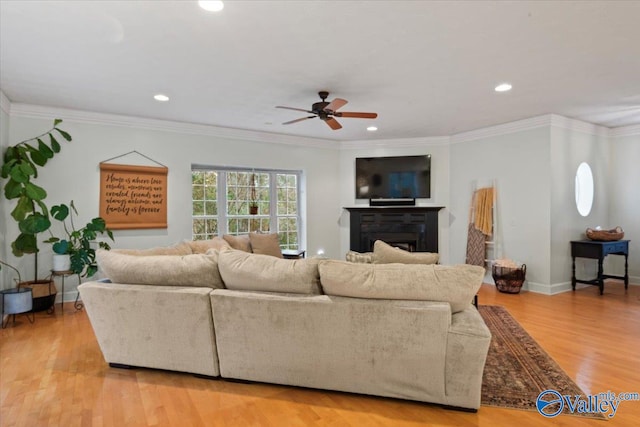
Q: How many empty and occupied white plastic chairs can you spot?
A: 0